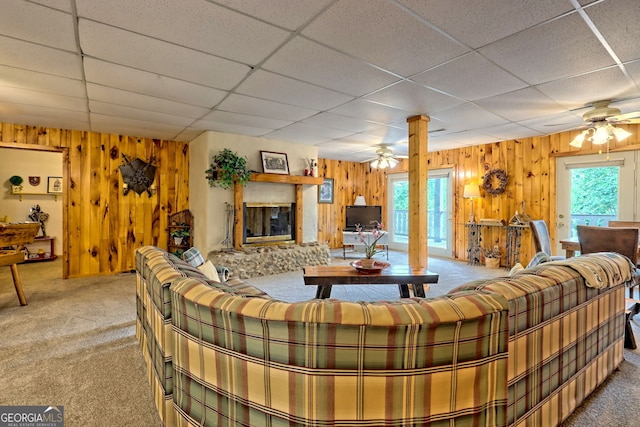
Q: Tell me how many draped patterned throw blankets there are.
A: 1